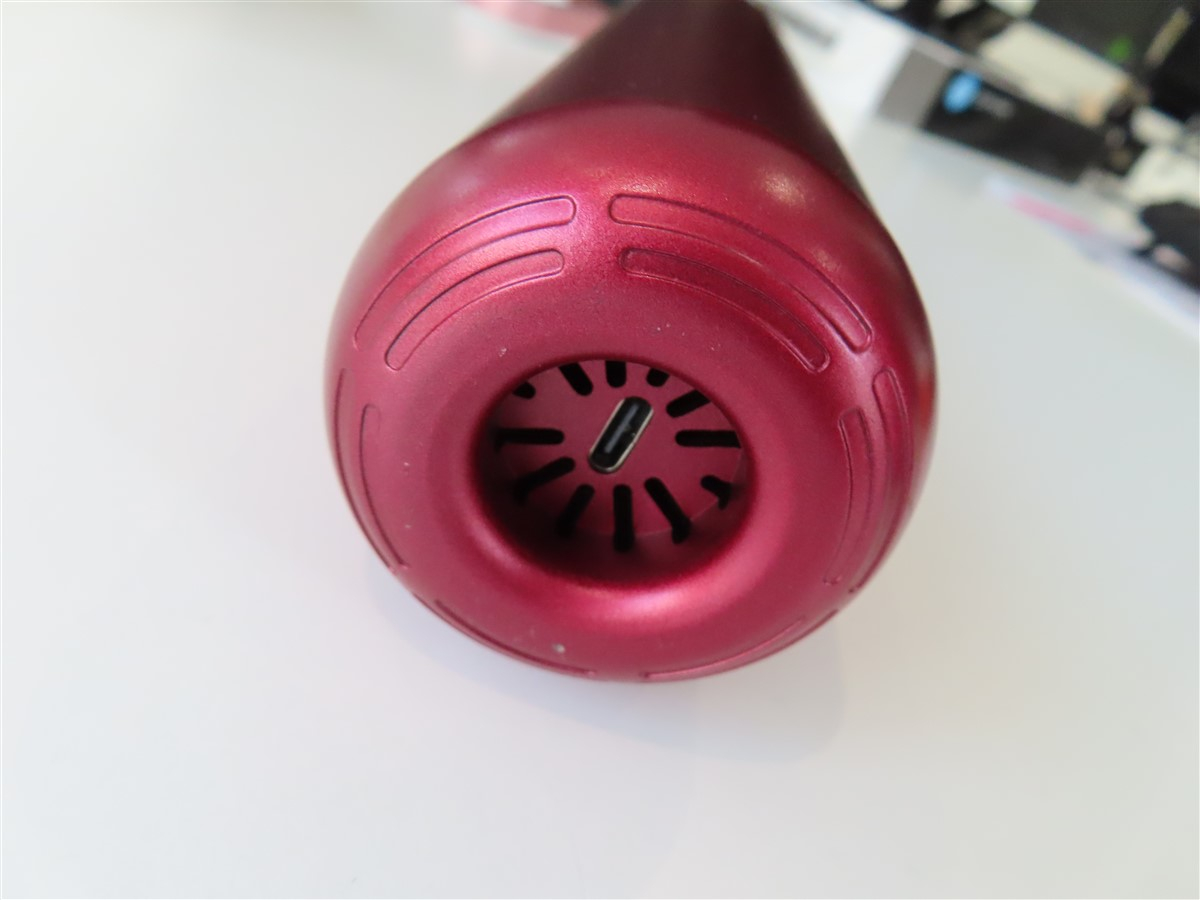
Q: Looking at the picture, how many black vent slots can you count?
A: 12